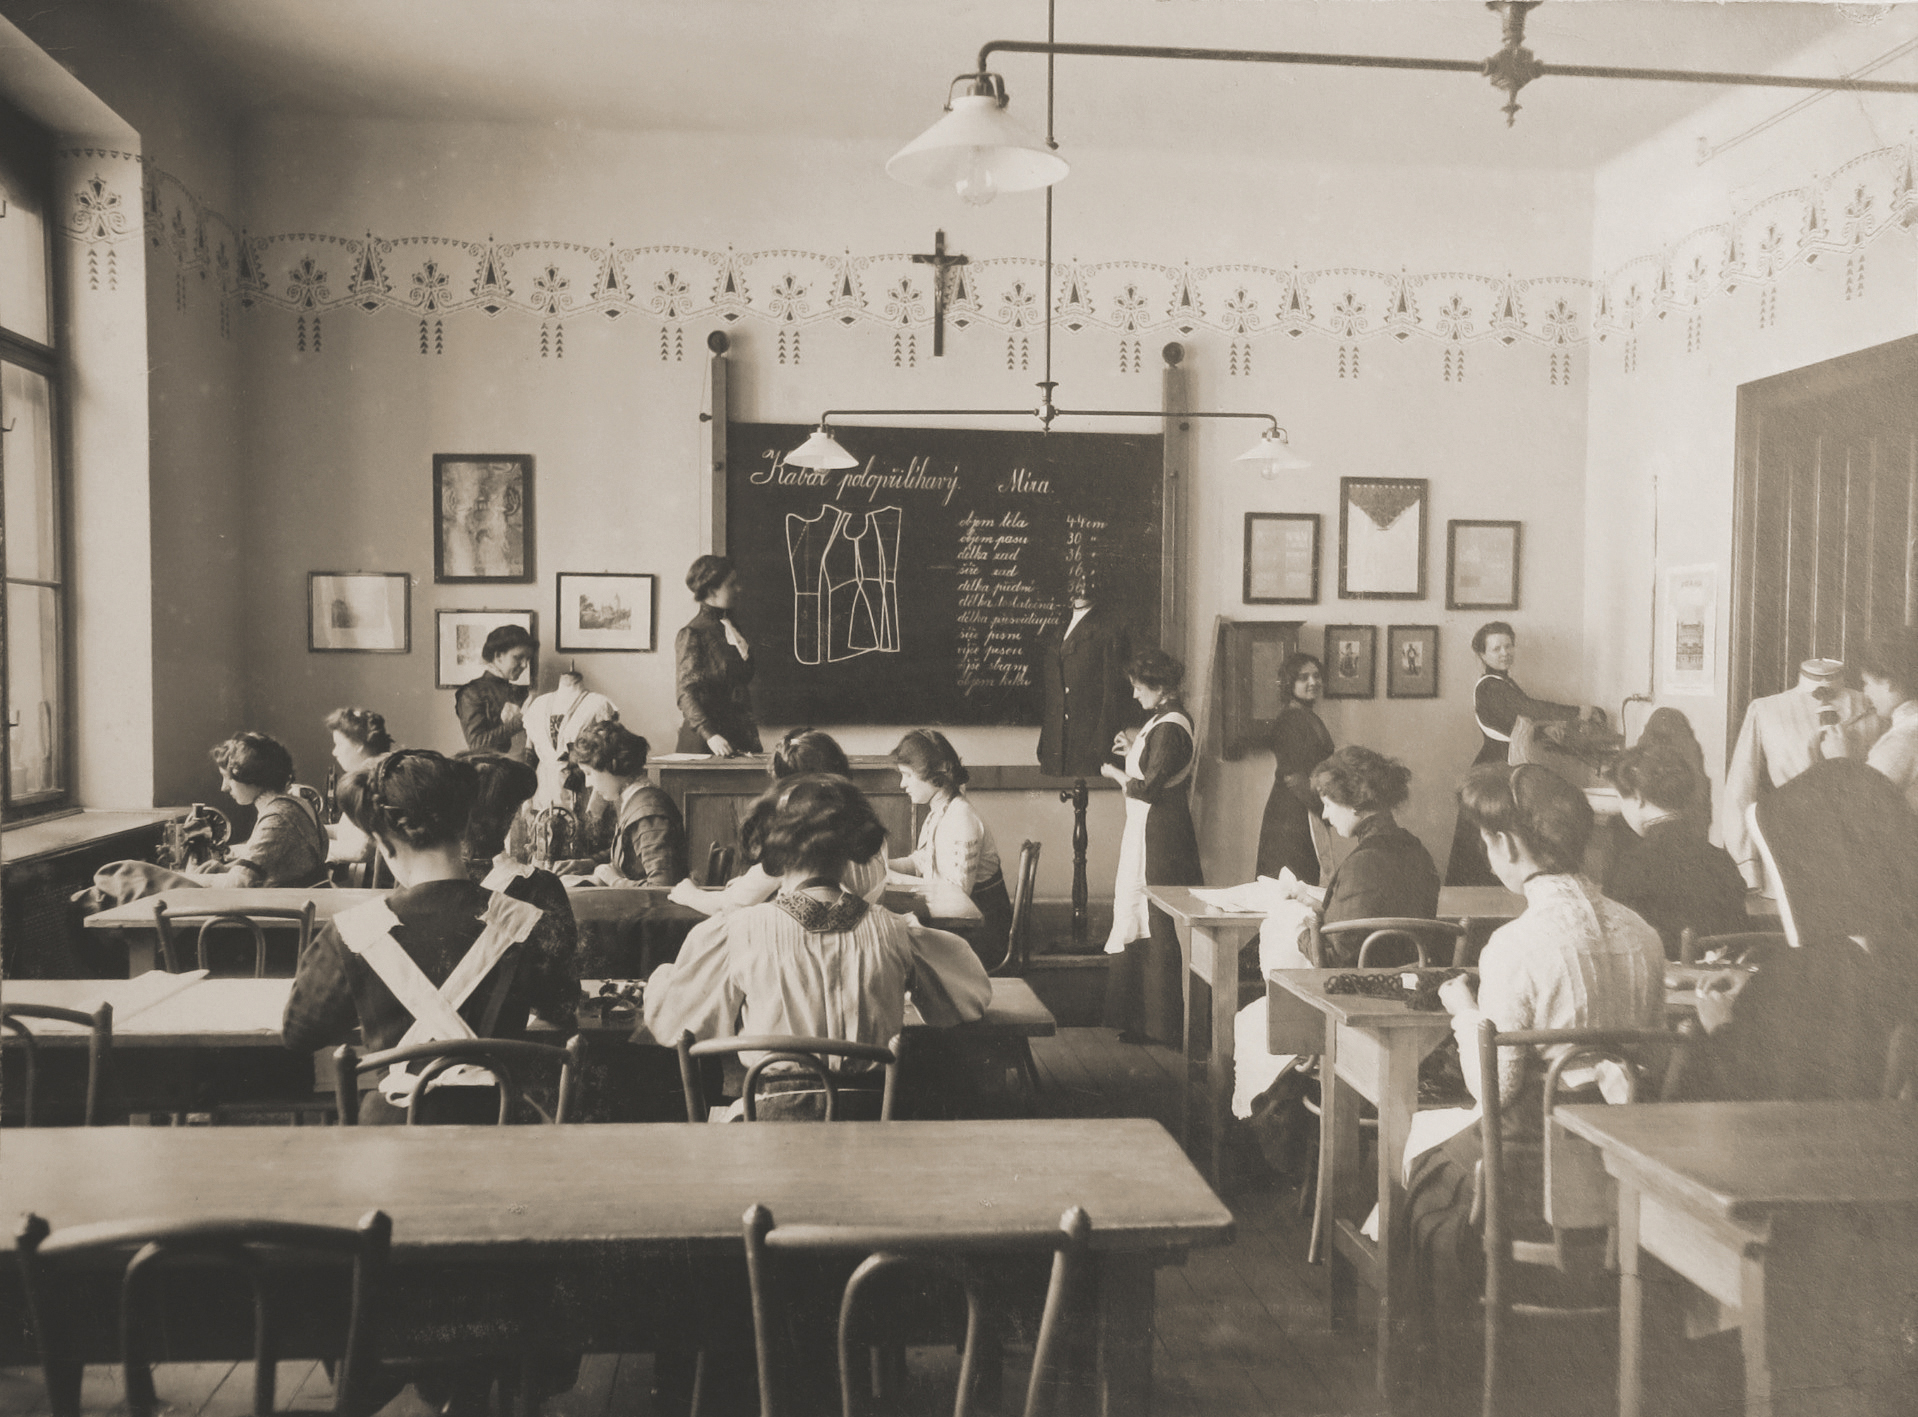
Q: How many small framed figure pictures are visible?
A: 2